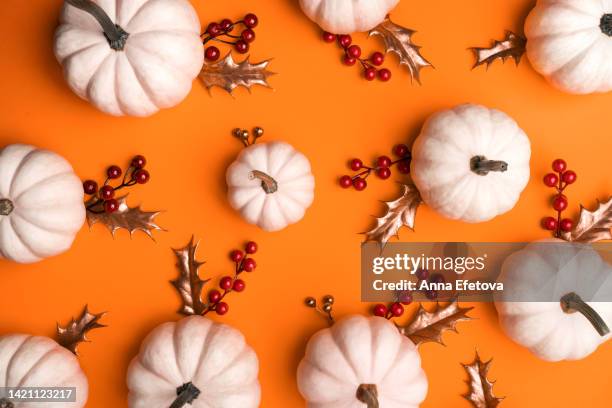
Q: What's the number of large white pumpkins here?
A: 9